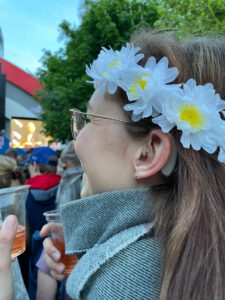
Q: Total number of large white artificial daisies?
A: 3